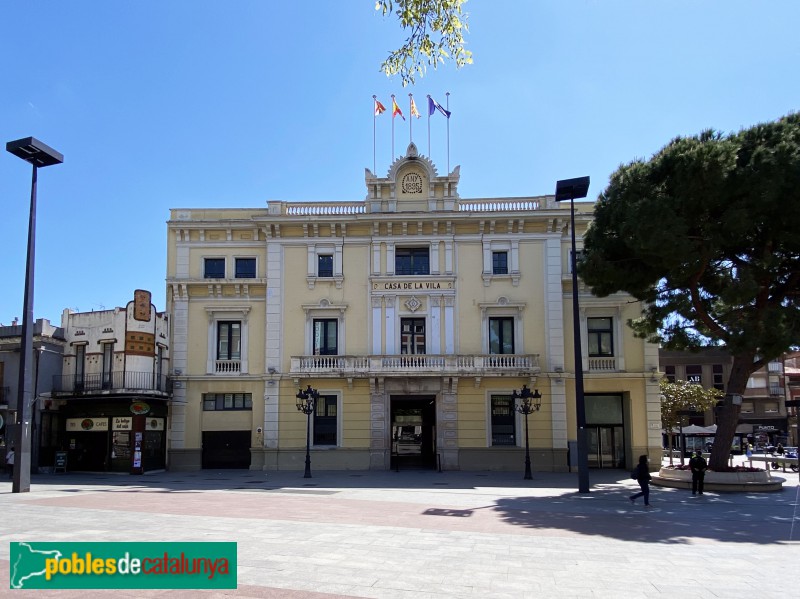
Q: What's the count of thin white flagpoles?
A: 5